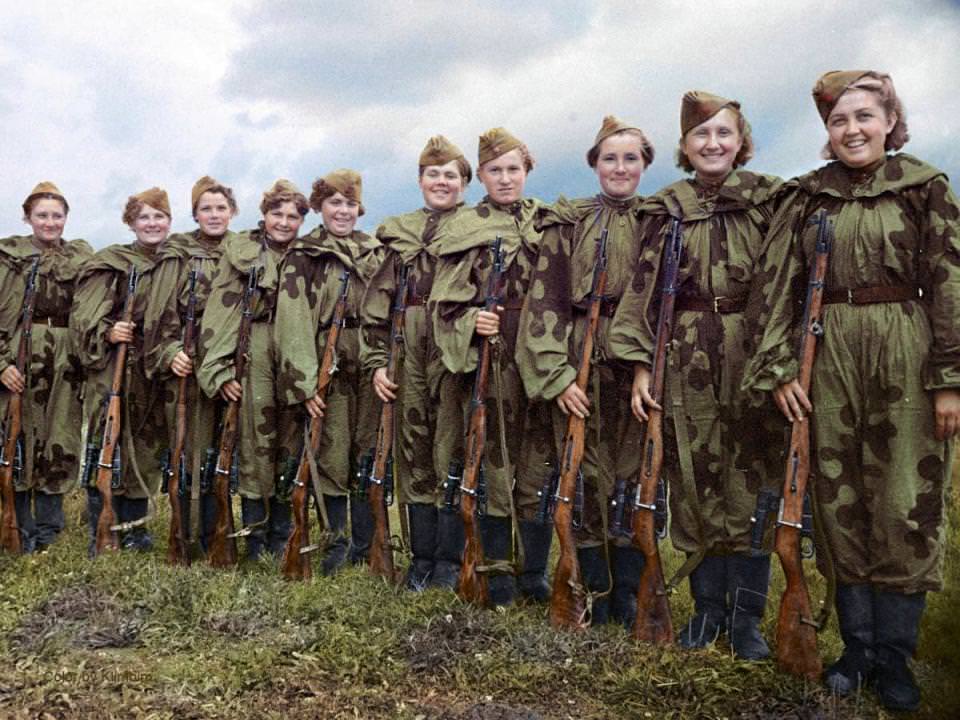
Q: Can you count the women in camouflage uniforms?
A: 10